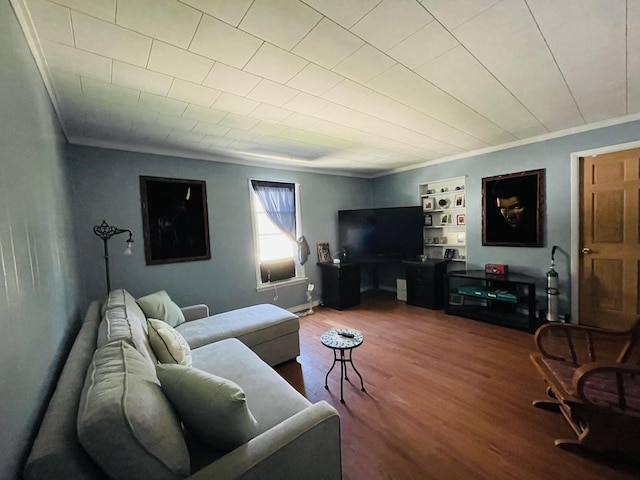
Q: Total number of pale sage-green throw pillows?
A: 2